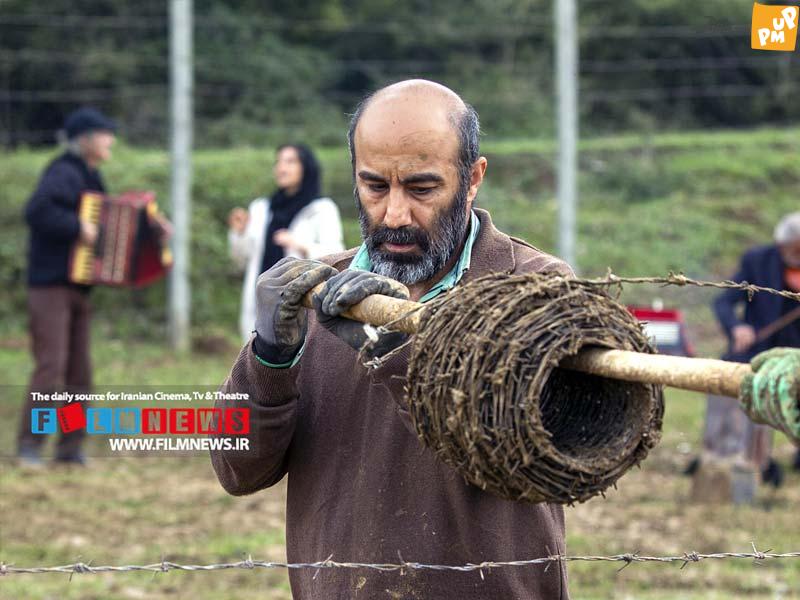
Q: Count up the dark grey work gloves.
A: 2